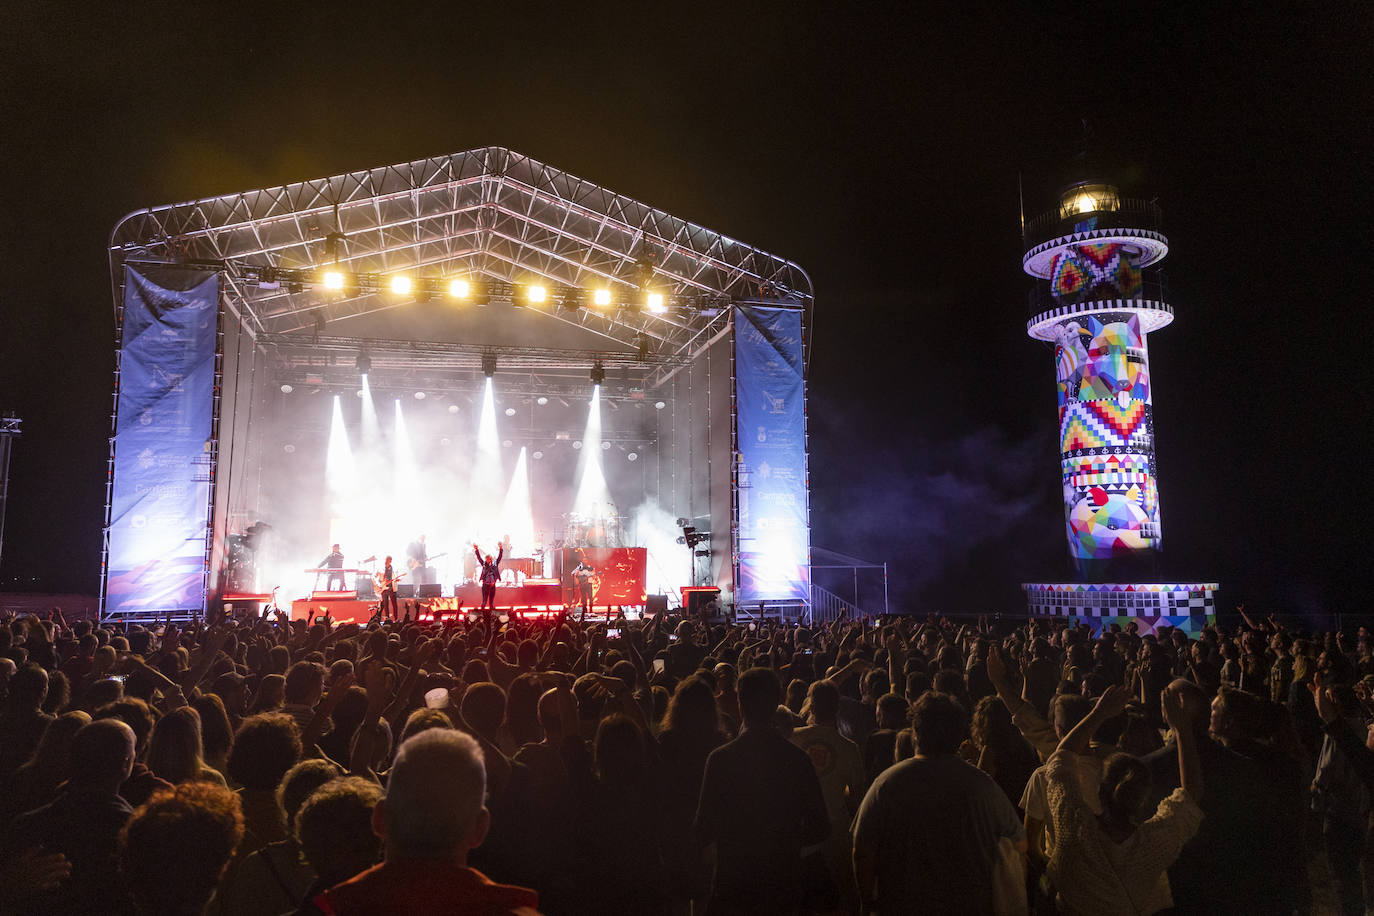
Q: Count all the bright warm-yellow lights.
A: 6